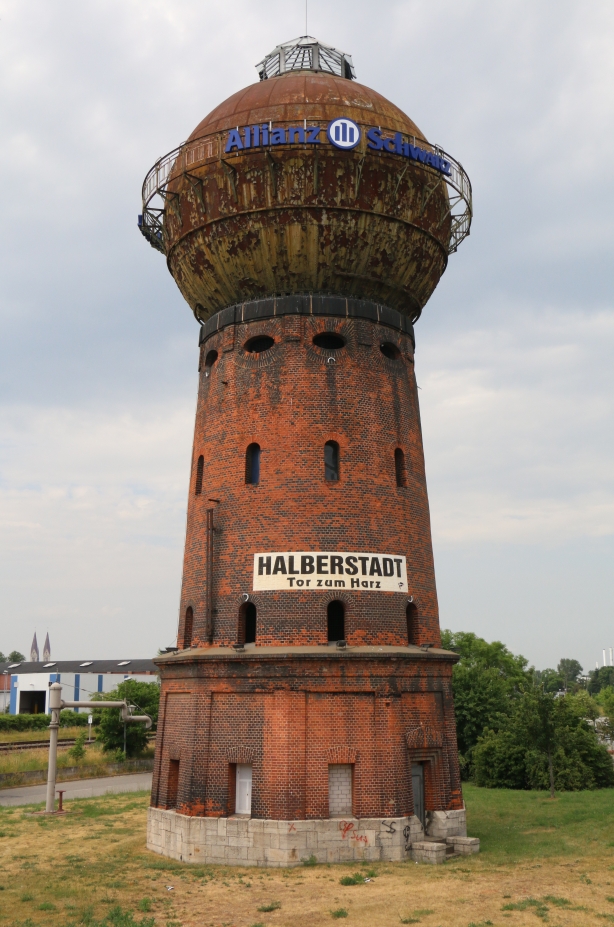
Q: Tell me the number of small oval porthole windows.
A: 4